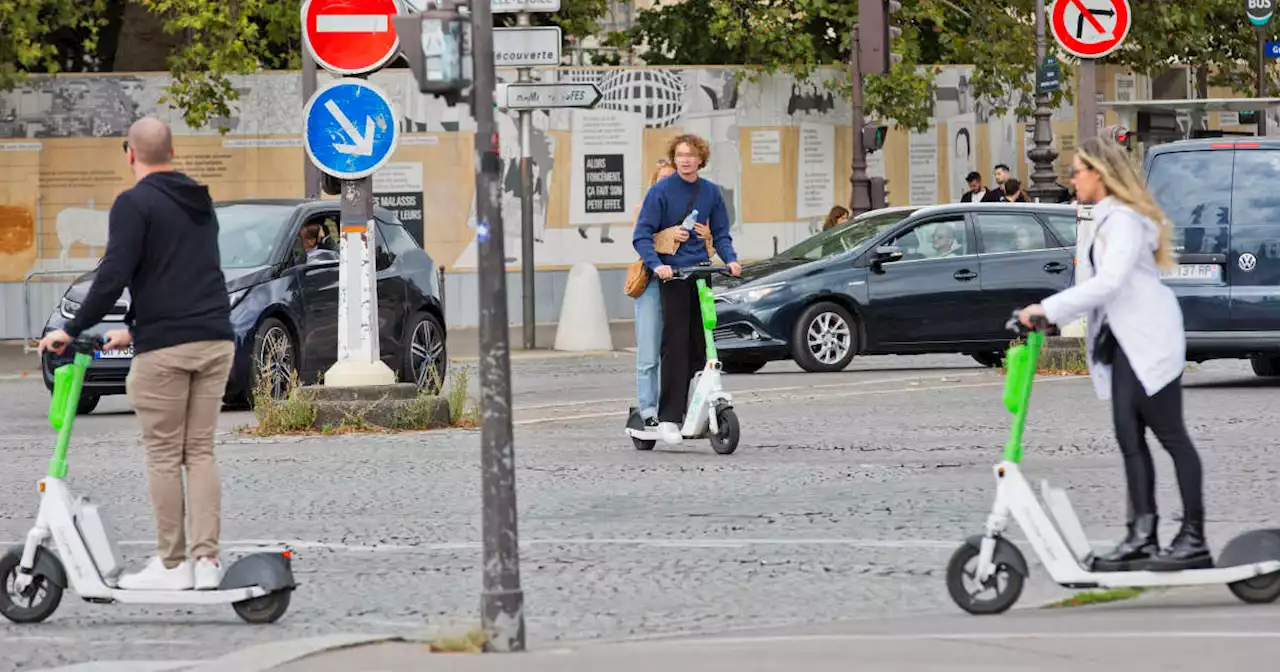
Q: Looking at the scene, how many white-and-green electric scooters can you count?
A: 3